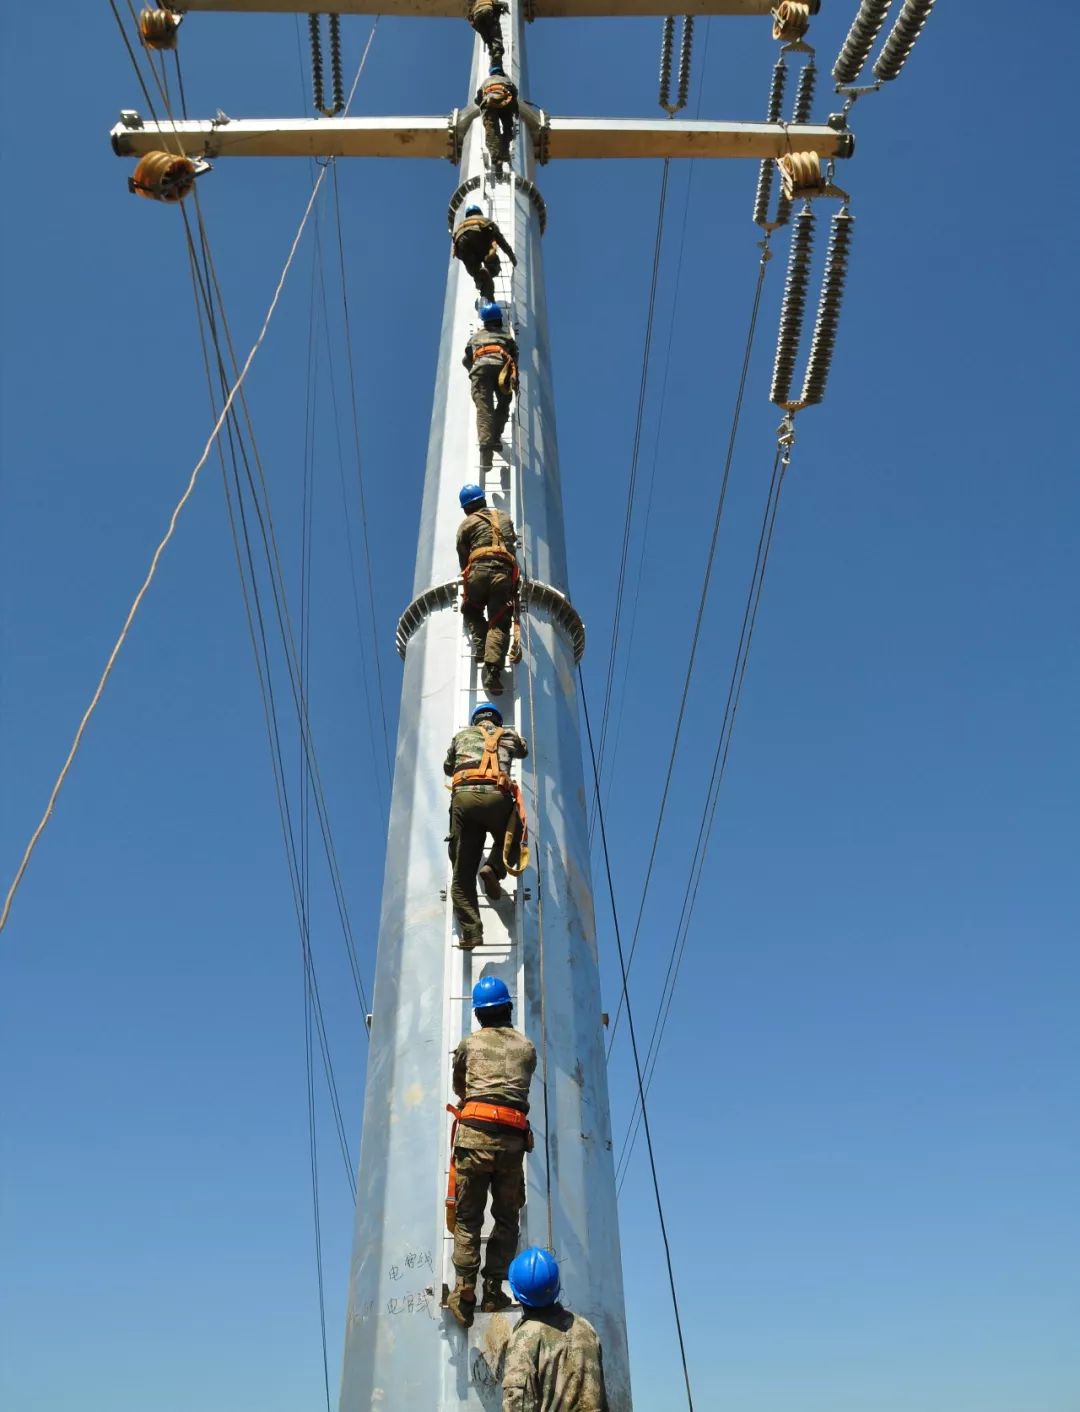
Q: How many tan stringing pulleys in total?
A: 4